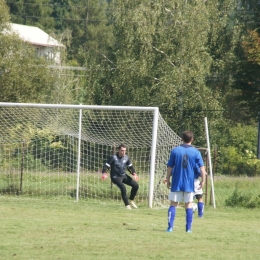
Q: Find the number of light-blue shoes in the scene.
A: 2